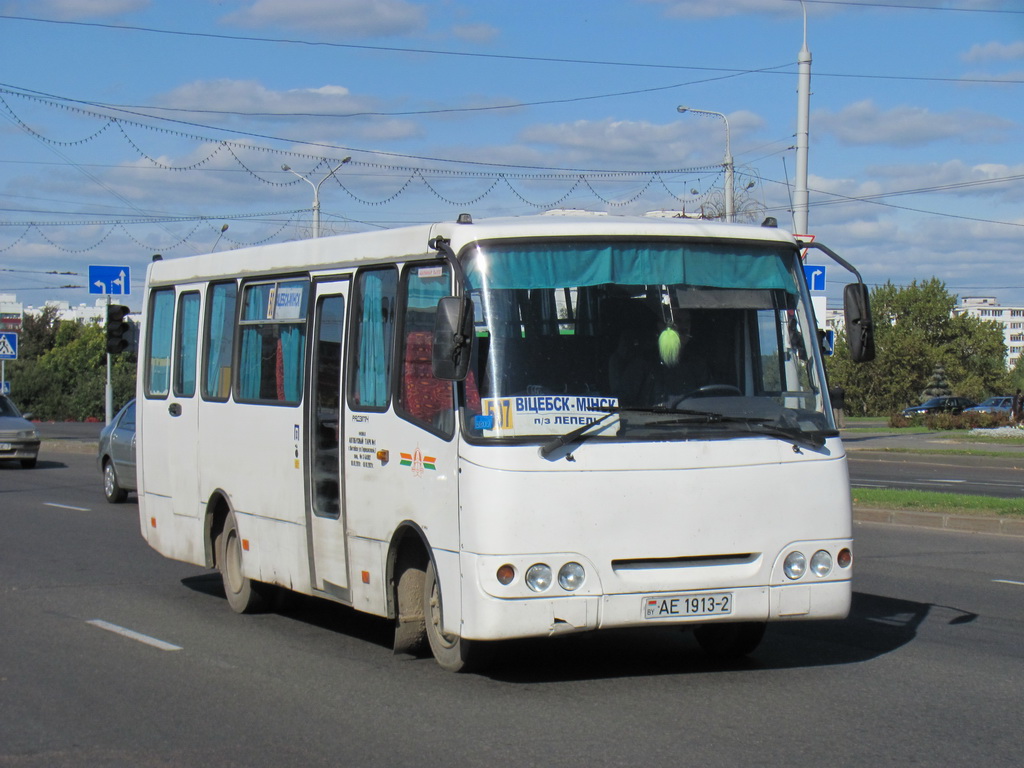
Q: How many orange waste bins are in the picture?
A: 0